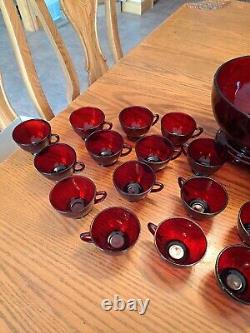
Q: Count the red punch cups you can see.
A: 15